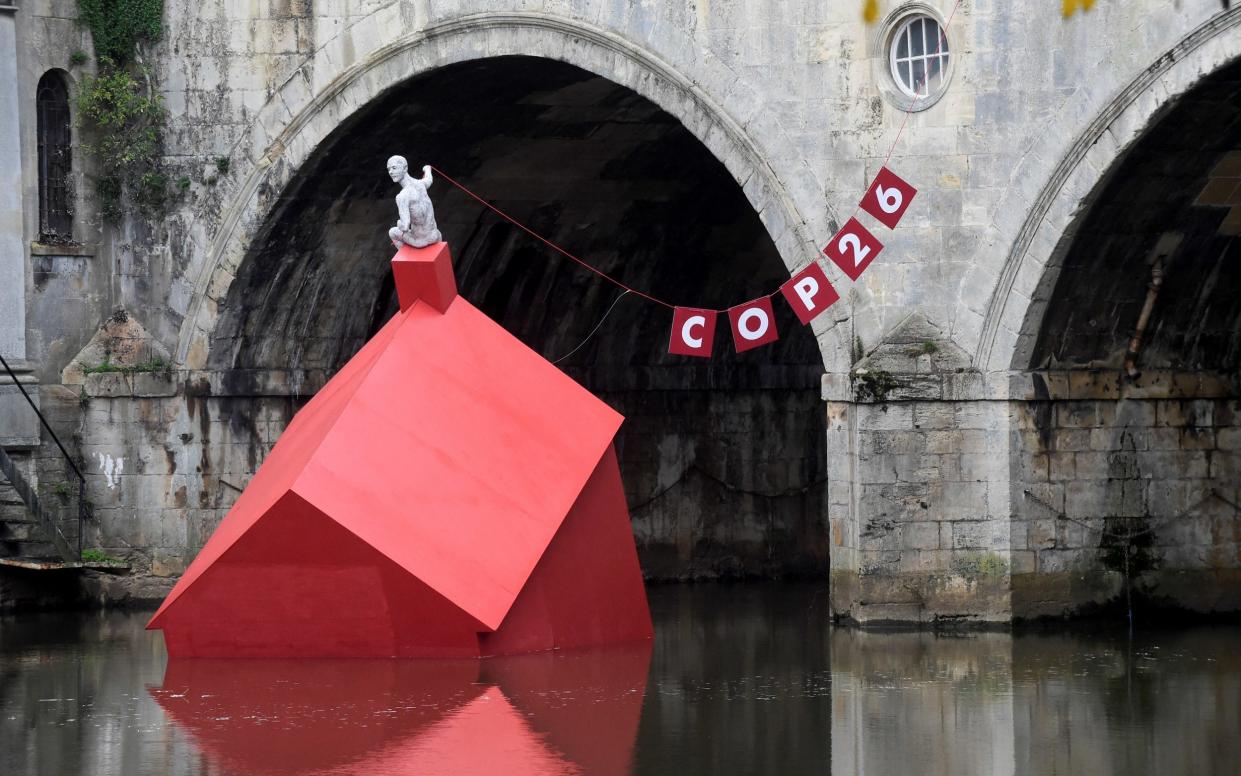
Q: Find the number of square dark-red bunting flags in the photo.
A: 5